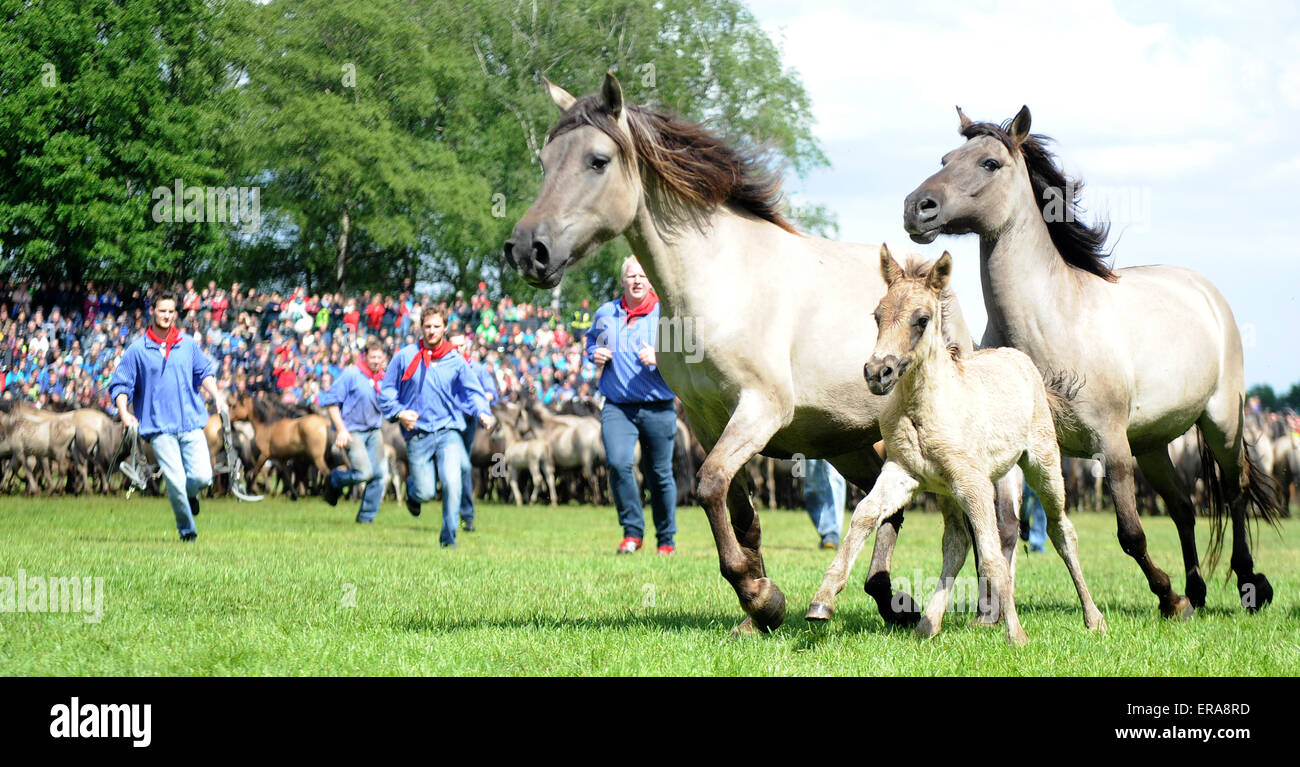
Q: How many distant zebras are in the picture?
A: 0